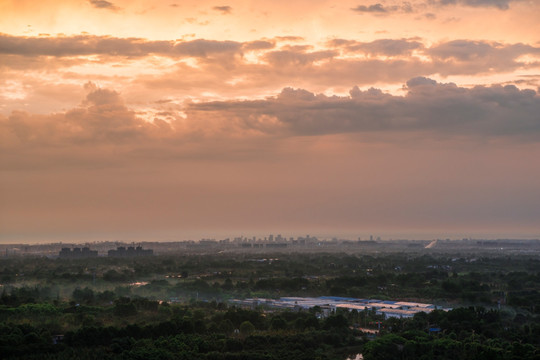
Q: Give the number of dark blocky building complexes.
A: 2